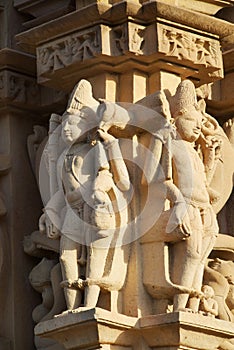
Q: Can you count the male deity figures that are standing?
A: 2